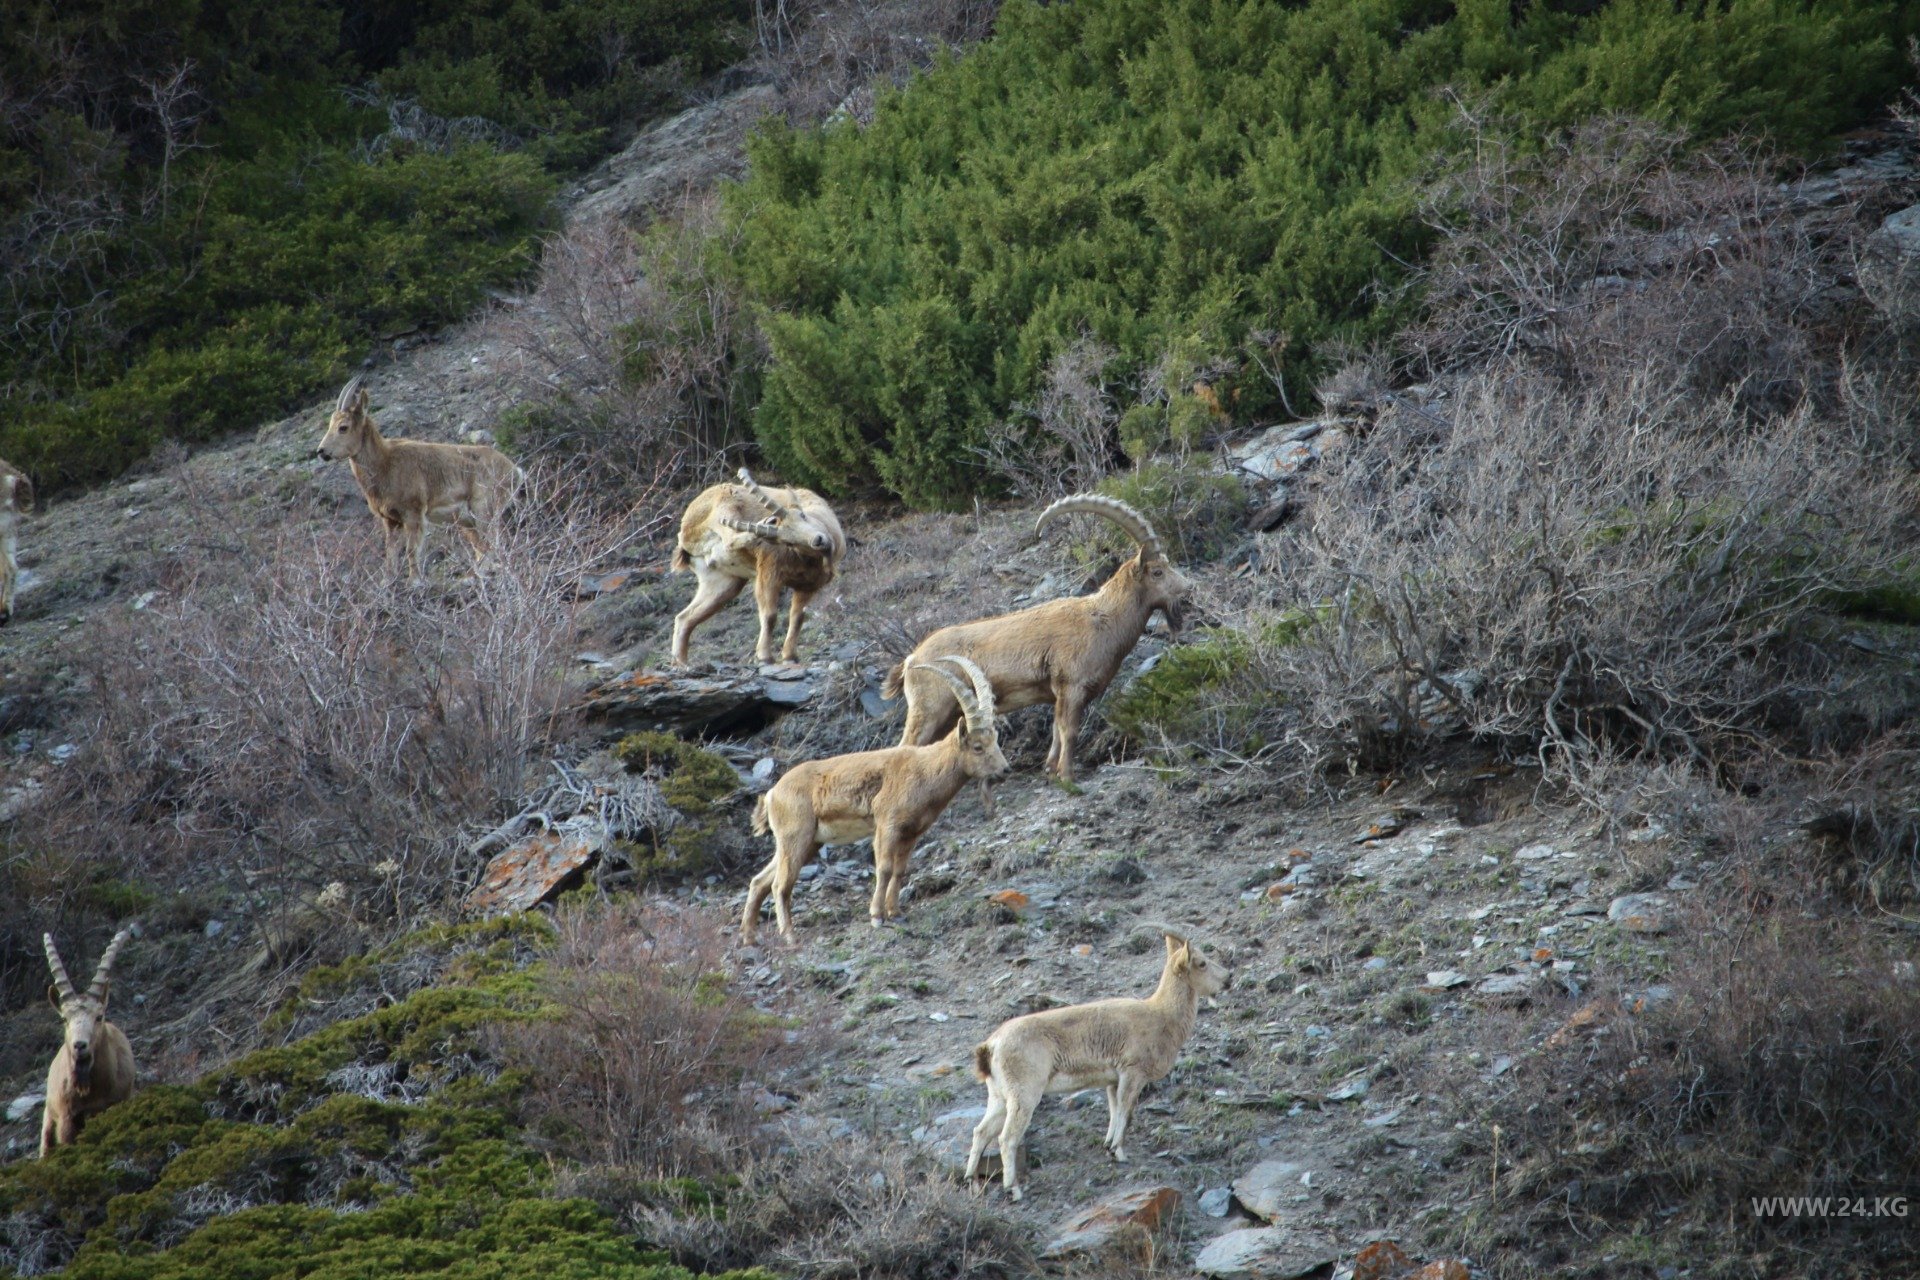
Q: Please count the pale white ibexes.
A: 1